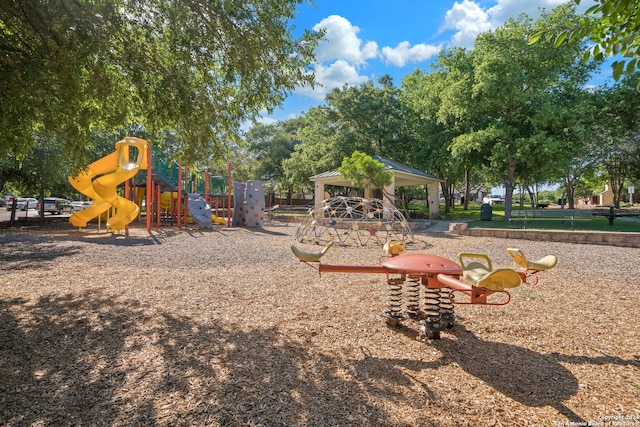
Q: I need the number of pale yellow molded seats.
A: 4